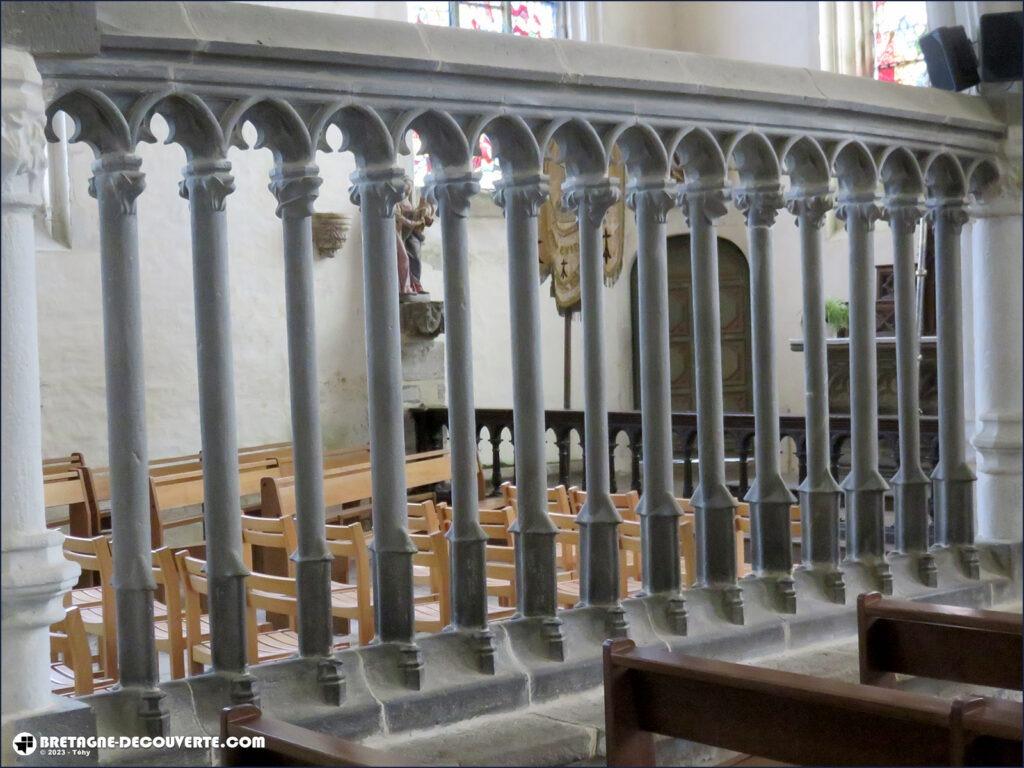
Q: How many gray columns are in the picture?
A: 14